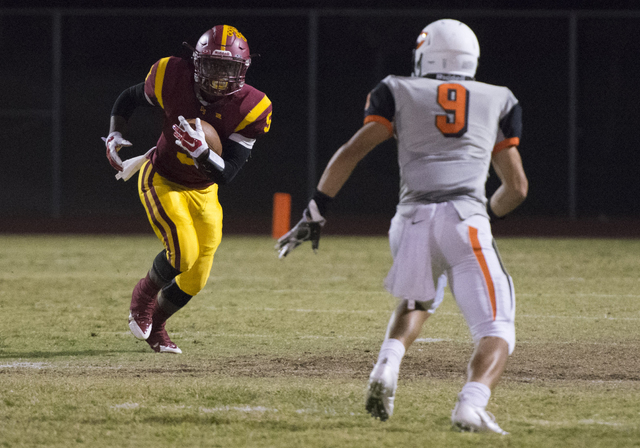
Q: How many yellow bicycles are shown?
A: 0